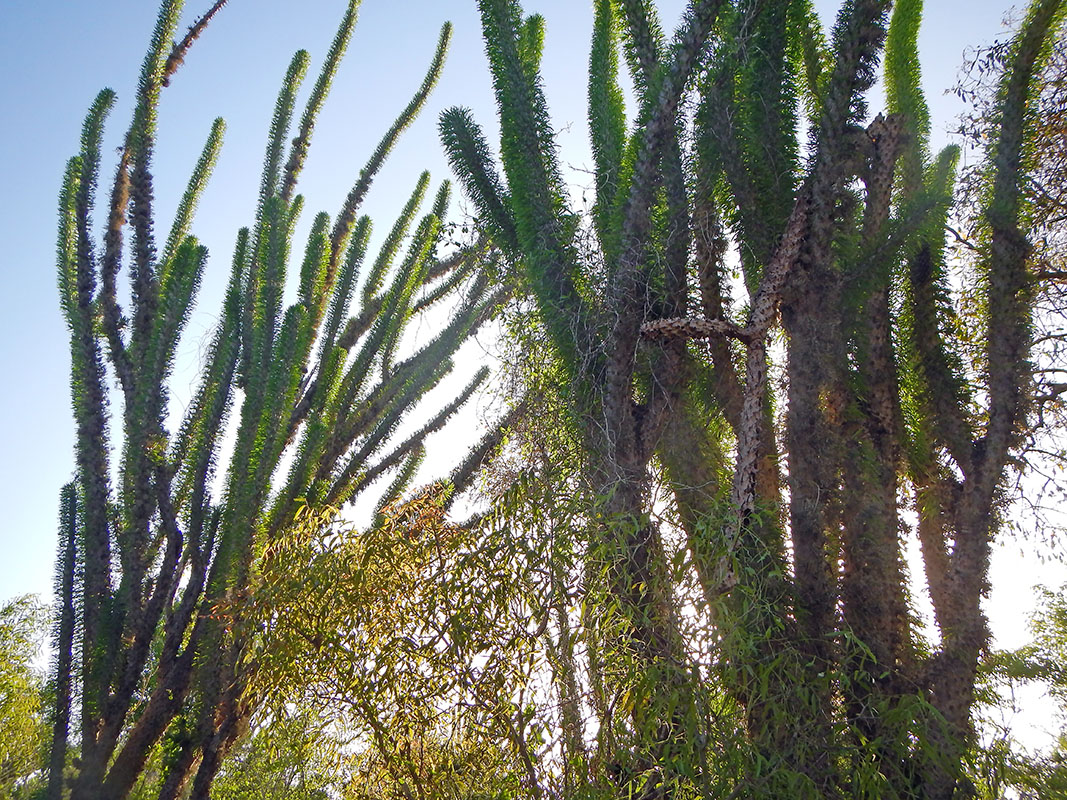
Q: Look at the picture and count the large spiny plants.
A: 2